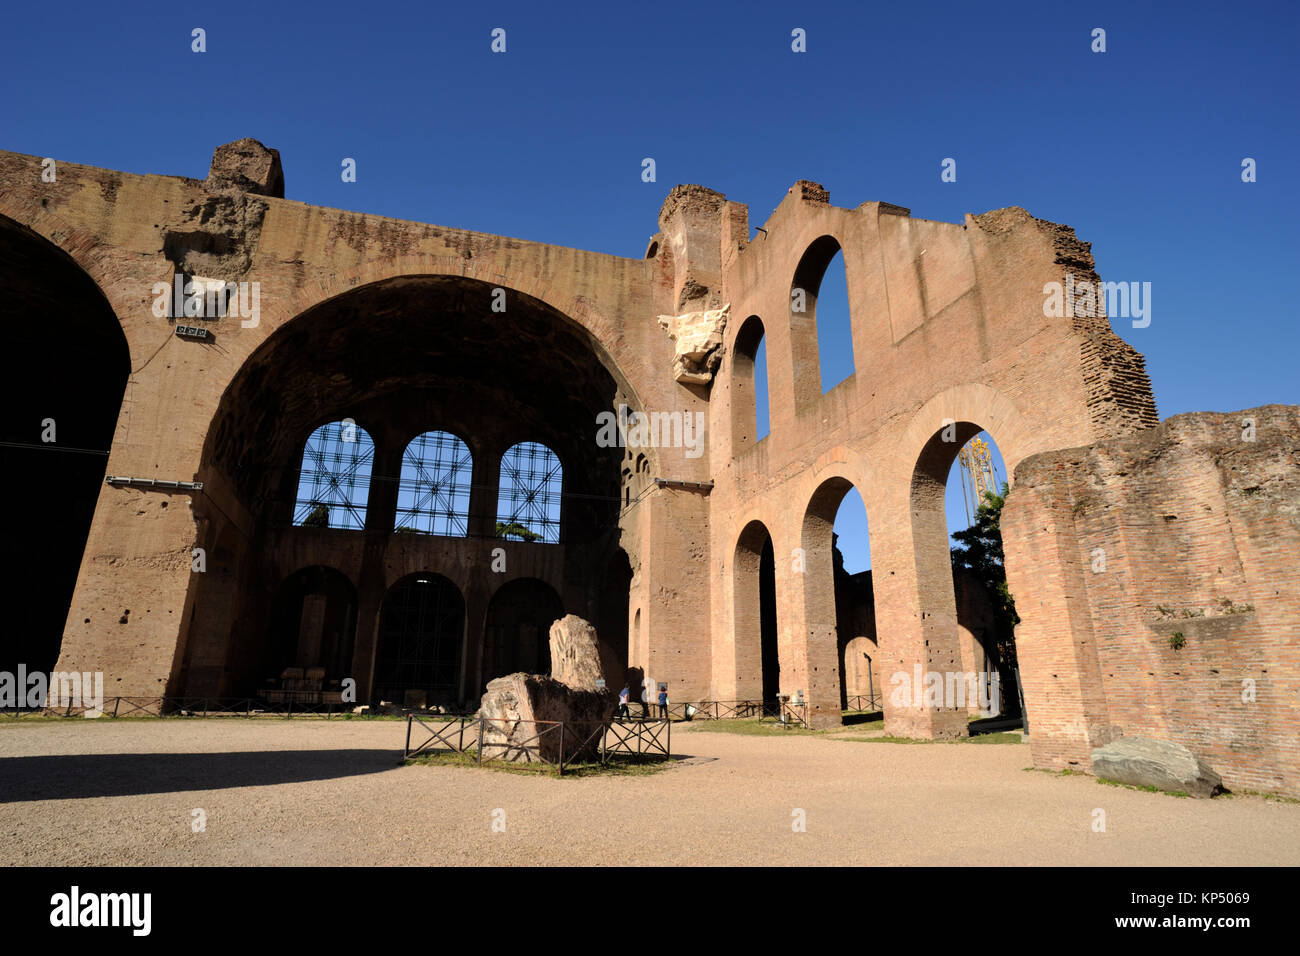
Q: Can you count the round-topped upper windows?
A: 5